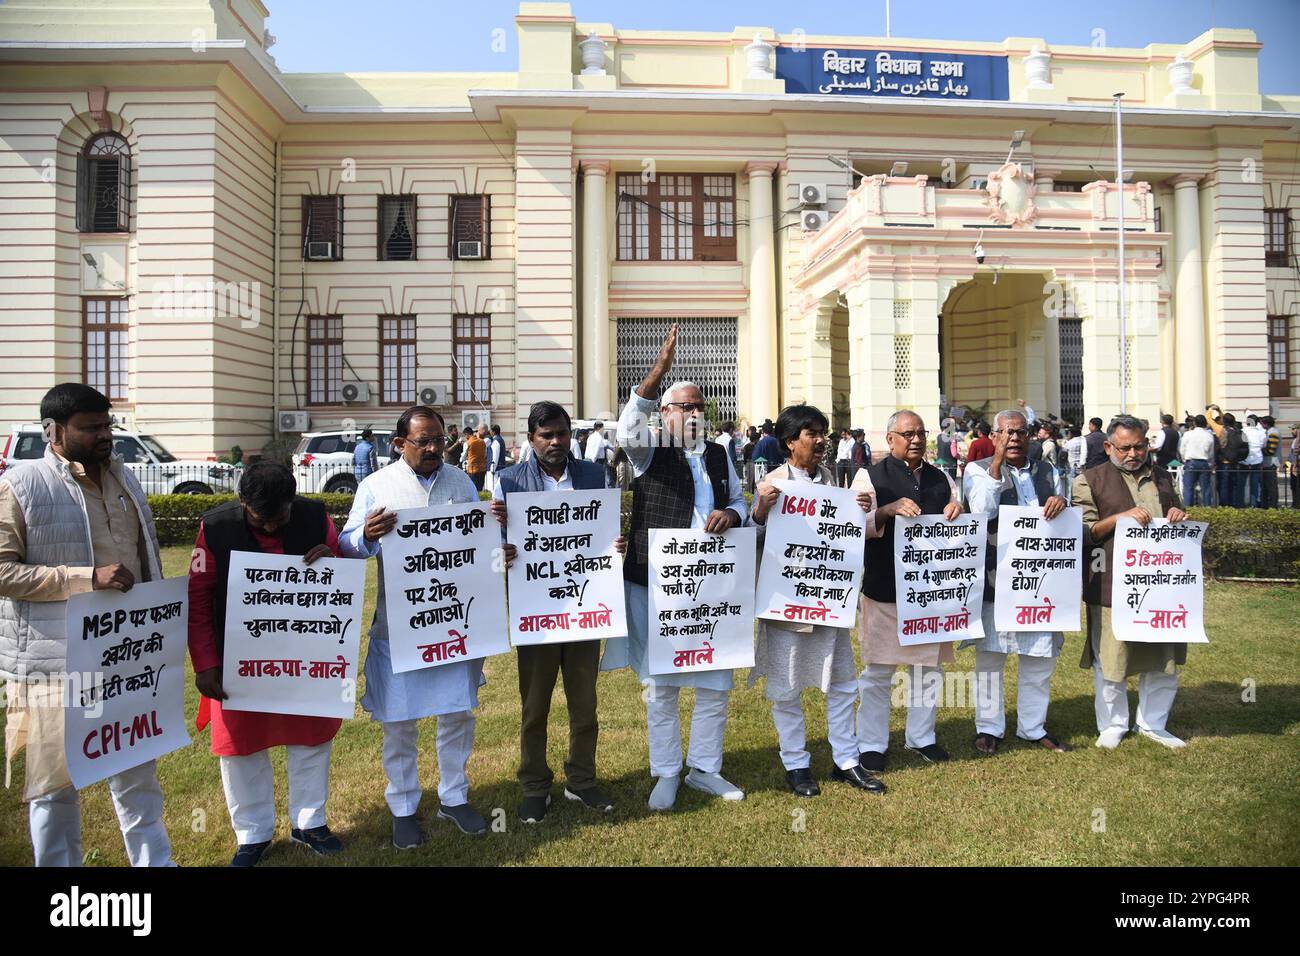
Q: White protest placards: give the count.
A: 9